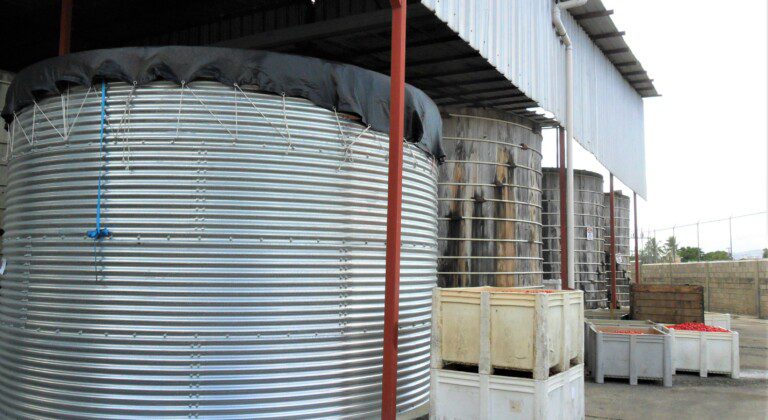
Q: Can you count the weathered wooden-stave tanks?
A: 3